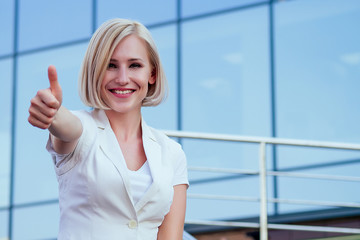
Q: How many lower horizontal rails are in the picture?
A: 3